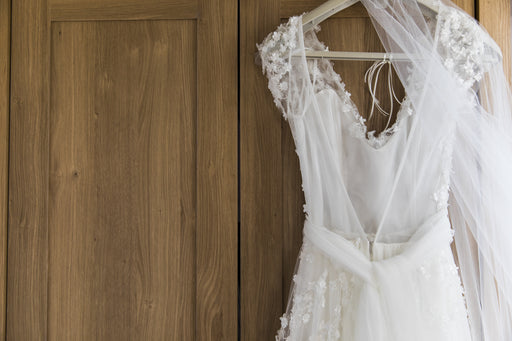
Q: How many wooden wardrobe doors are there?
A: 2